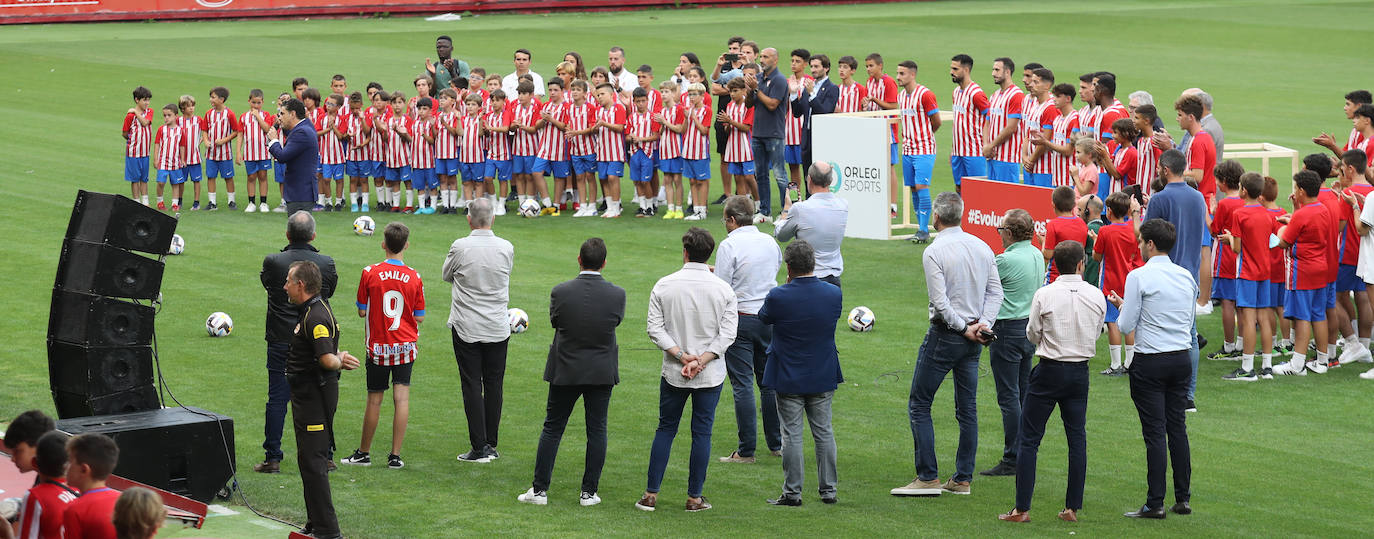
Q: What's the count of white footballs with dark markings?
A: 6